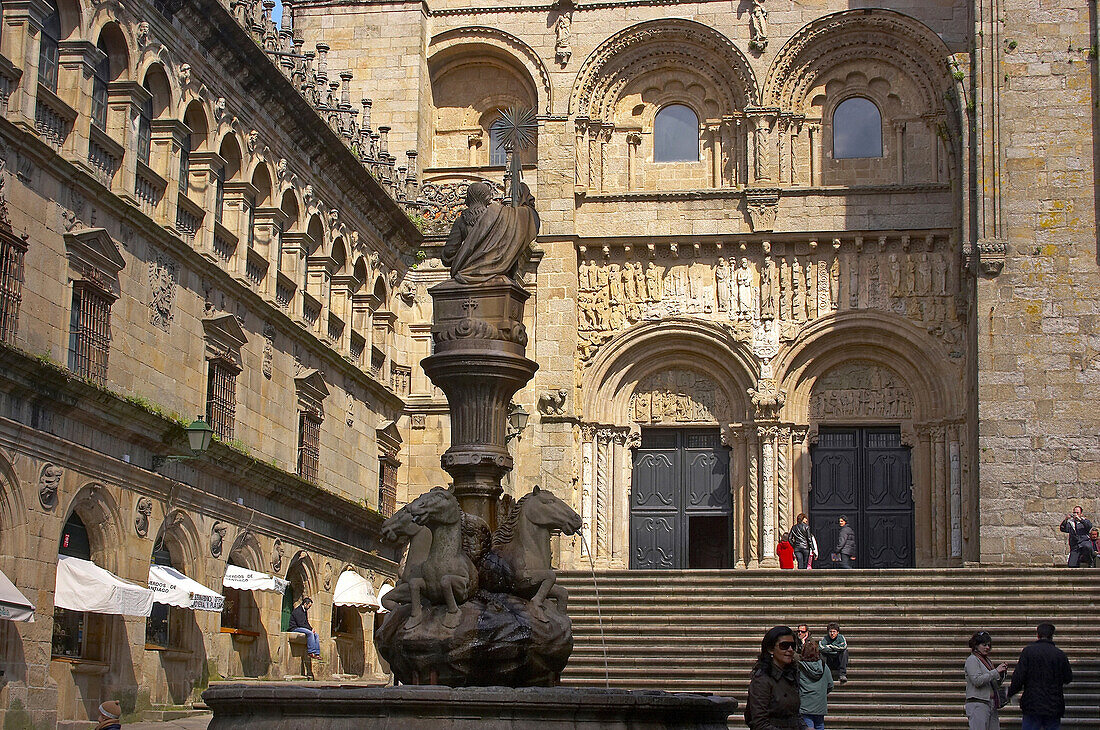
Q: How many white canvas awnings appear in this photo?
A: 6